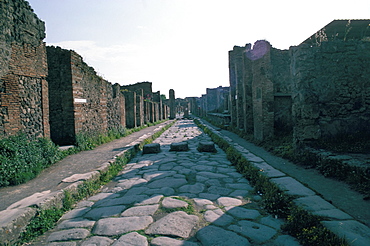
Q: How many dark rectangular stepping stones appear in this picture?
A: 3